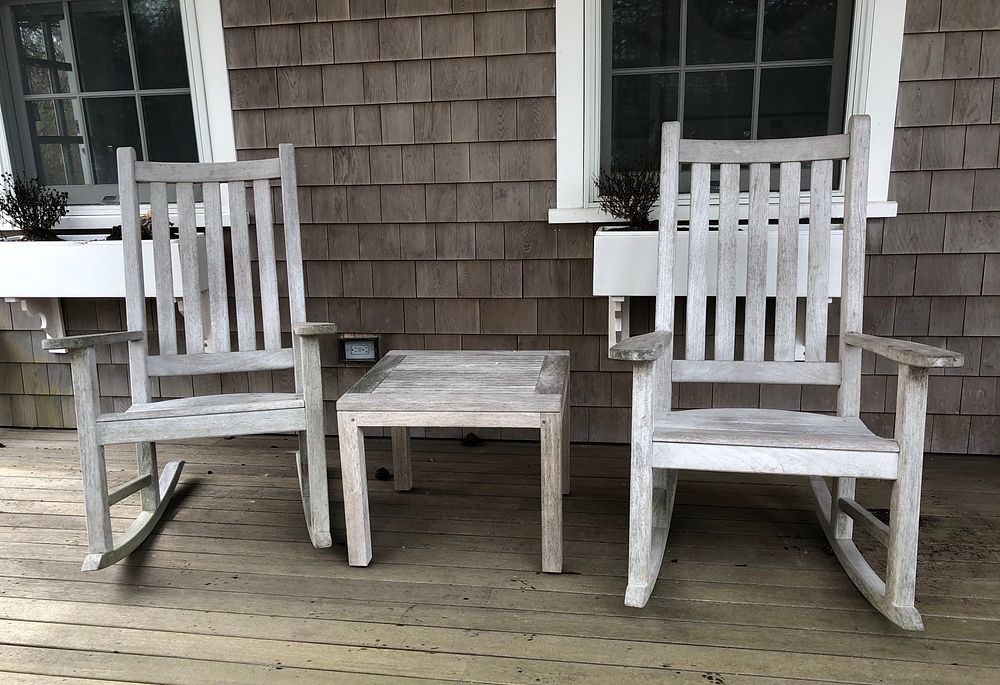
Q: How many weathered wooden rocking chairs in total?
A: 2